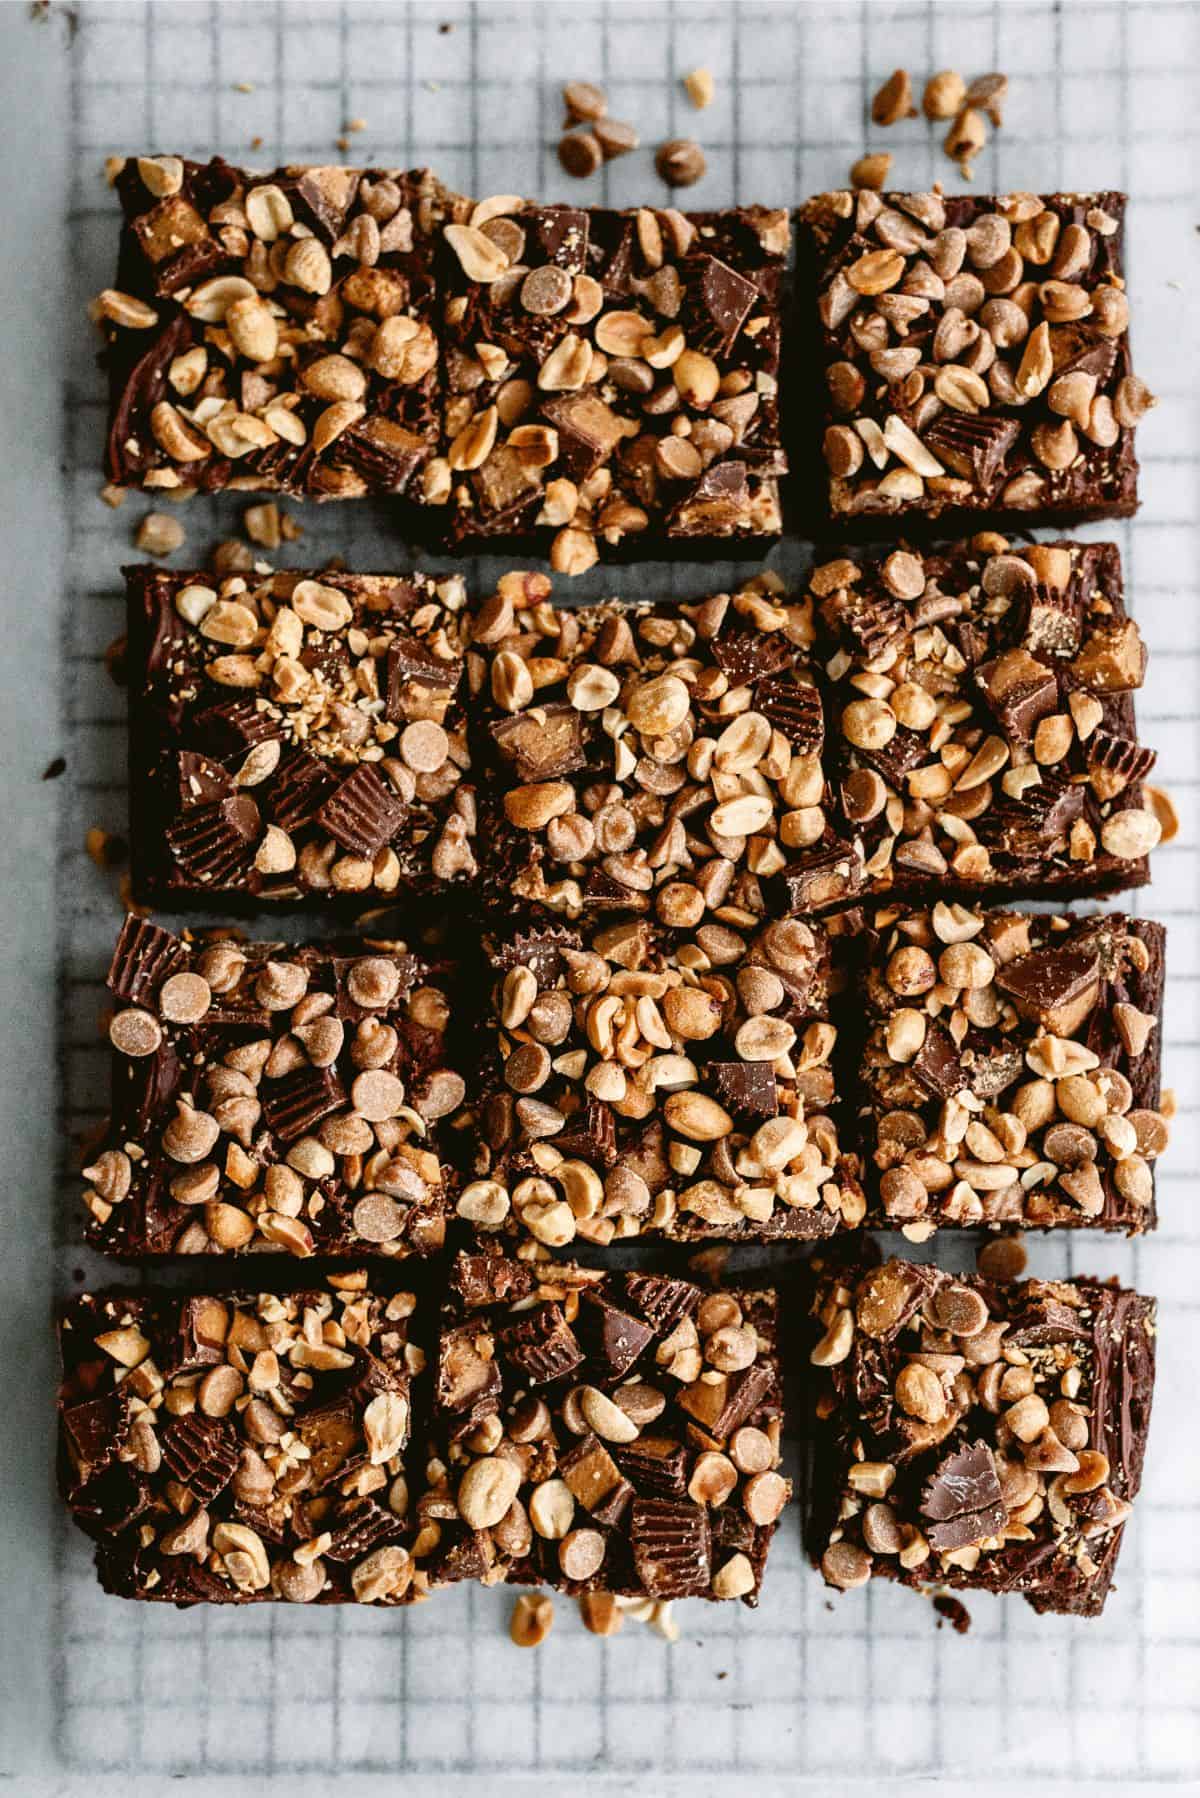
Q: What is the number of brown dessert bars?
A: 12